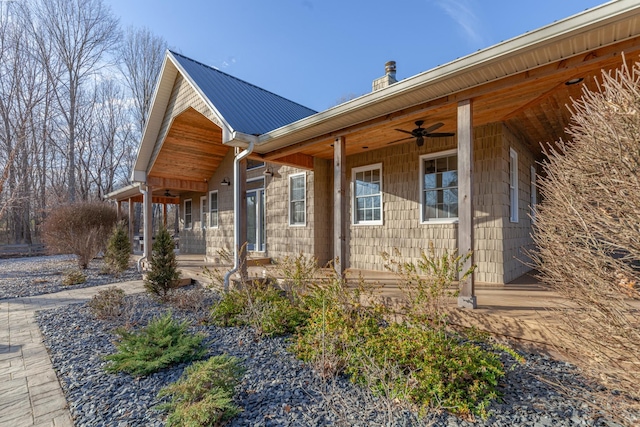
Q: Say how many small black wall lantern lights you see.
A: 2